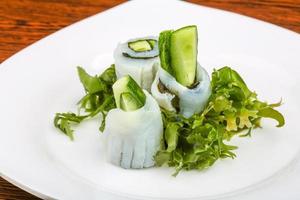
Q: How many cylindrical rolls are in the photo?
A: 3